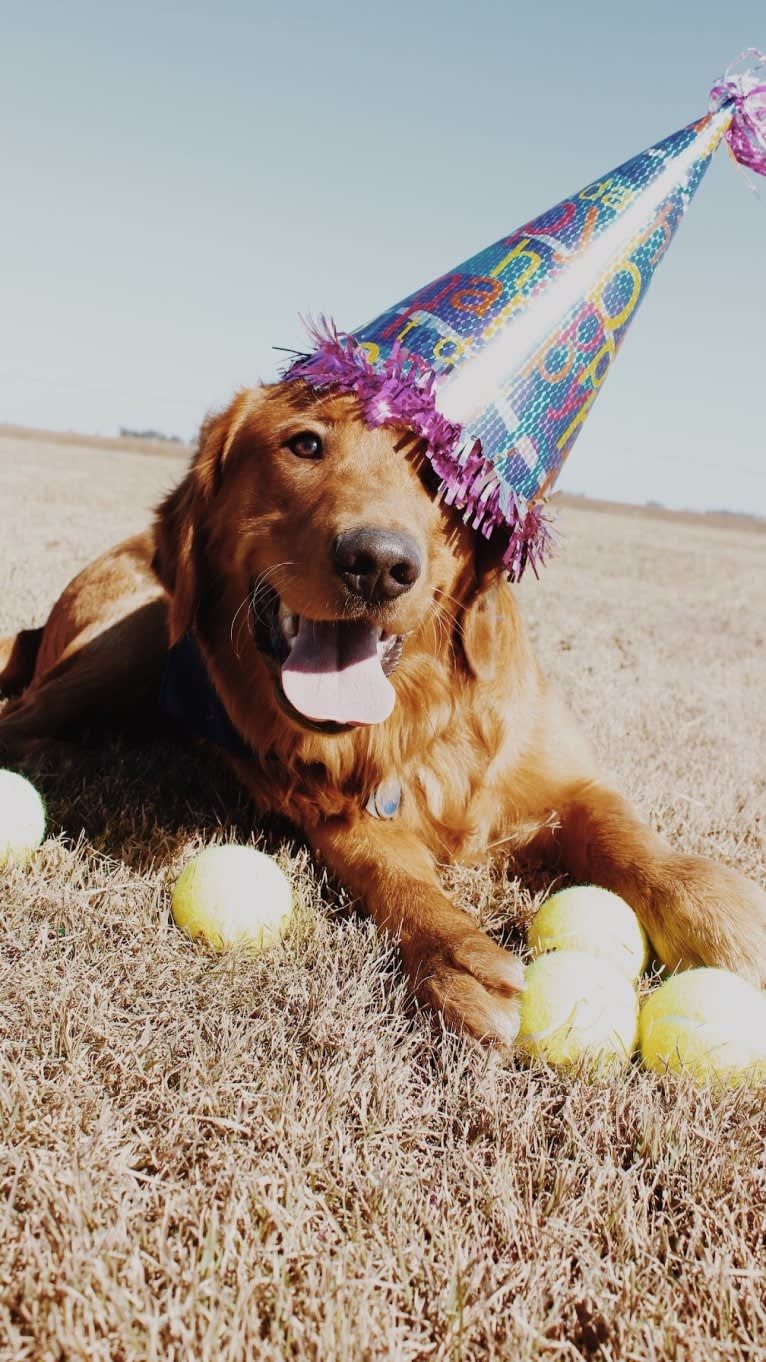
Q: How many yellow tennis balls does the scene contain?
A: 5